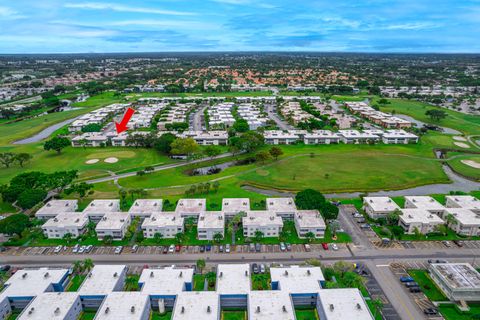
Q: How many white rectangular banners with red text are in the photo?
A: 0